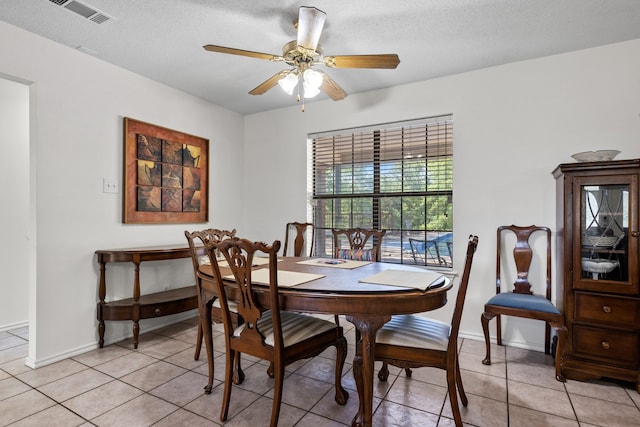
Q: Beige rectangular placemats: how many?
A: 4